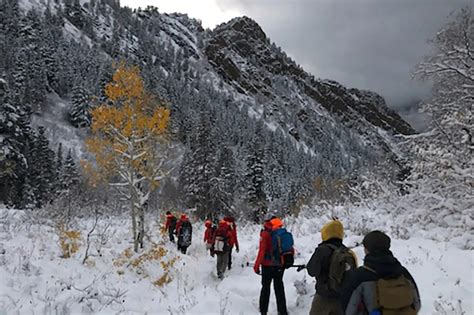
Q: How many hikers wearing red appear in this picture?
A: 6